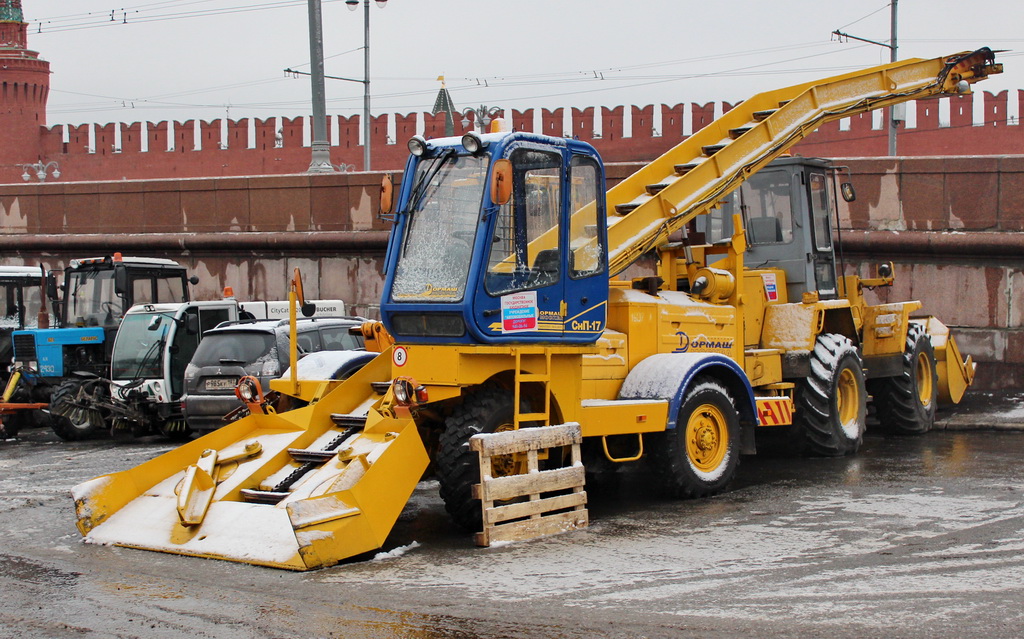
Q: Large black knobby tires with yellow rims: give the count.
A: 4